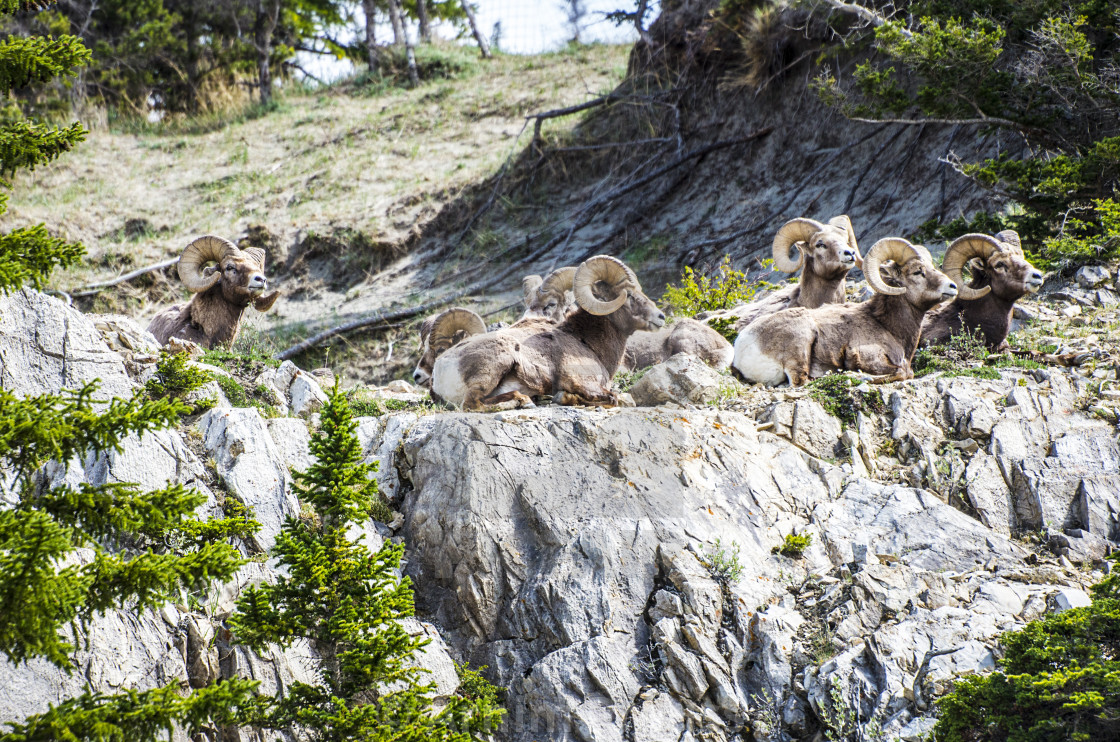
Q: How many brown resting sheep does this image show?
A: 7